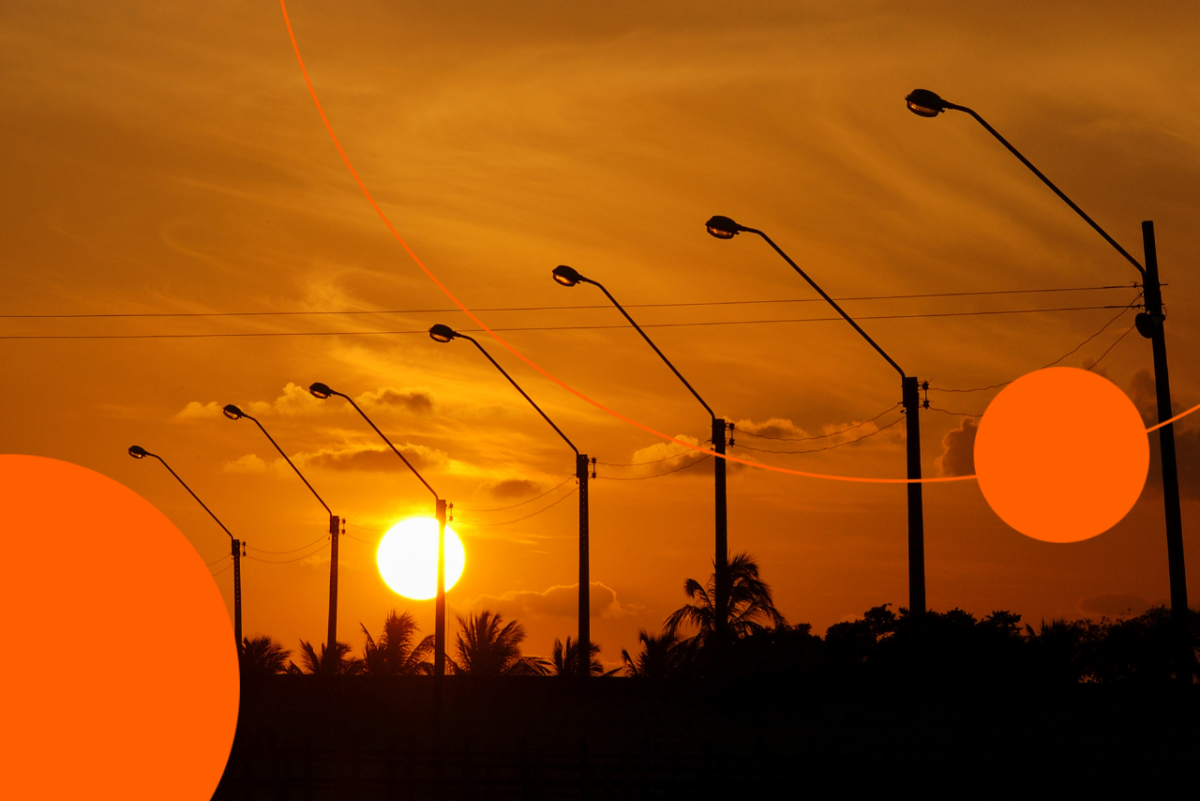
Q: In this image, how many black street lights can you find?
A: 7